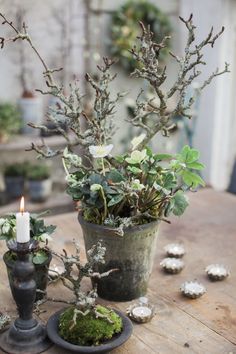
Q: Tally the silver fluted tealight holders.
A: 5